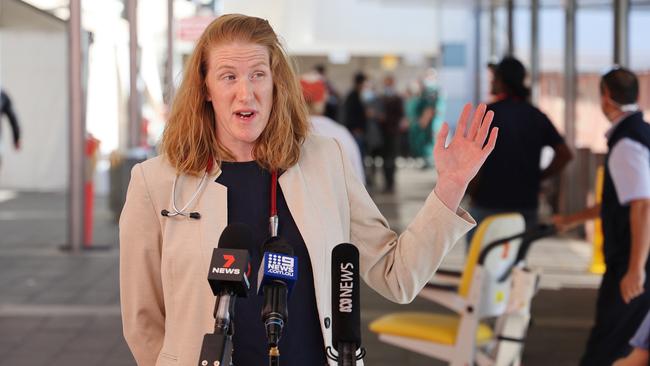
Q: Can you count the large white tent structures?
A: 1